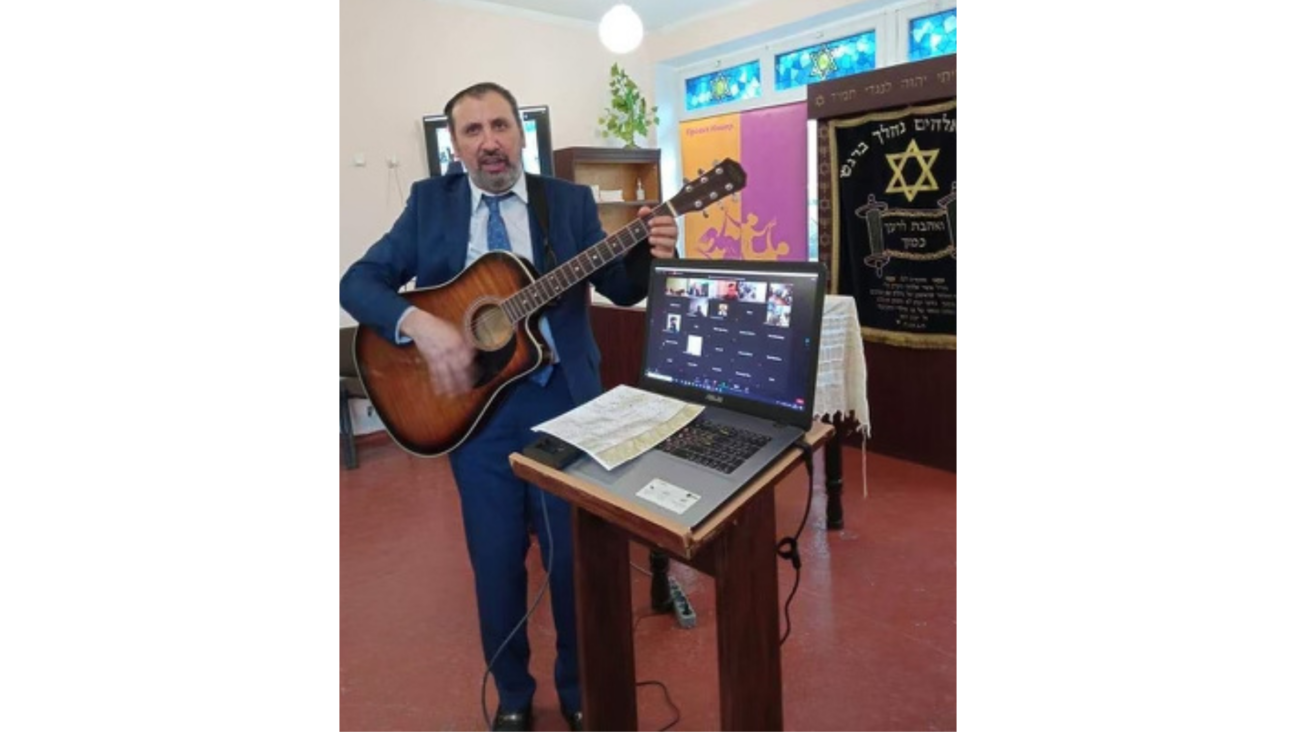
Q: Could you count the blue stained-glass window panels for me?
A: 3